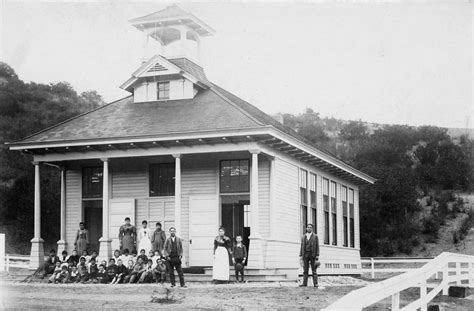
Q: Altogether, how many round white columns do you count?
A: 5